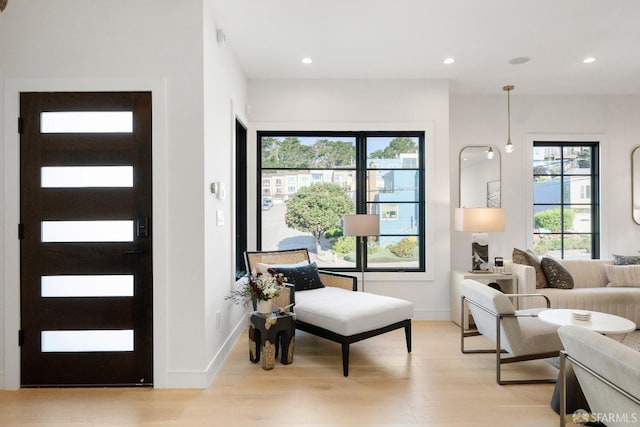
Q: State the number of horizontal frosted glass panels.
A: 5